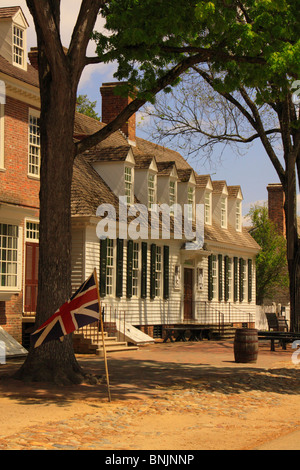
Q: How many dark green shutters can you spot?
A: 12